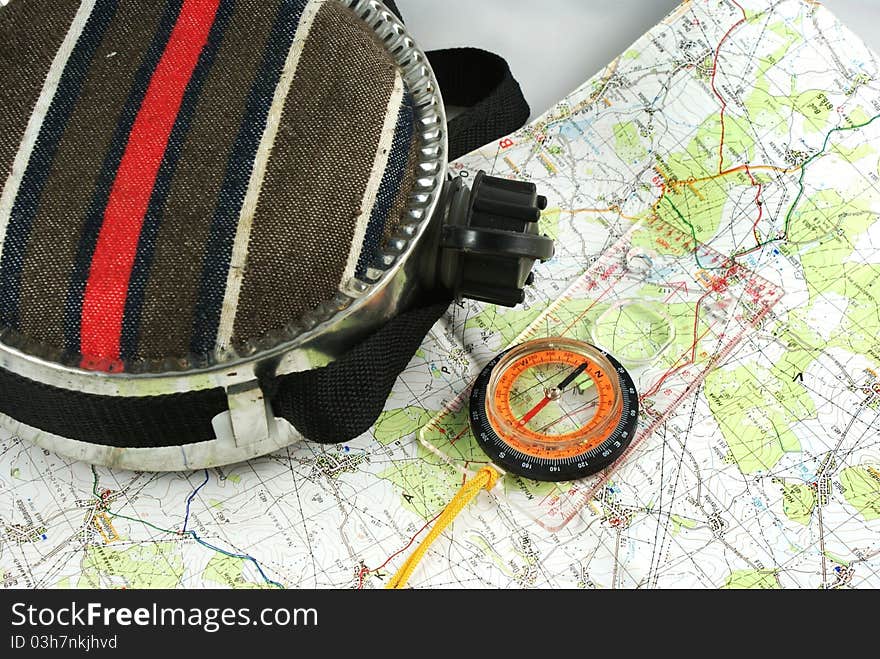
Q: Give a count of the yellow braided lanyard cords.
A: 1